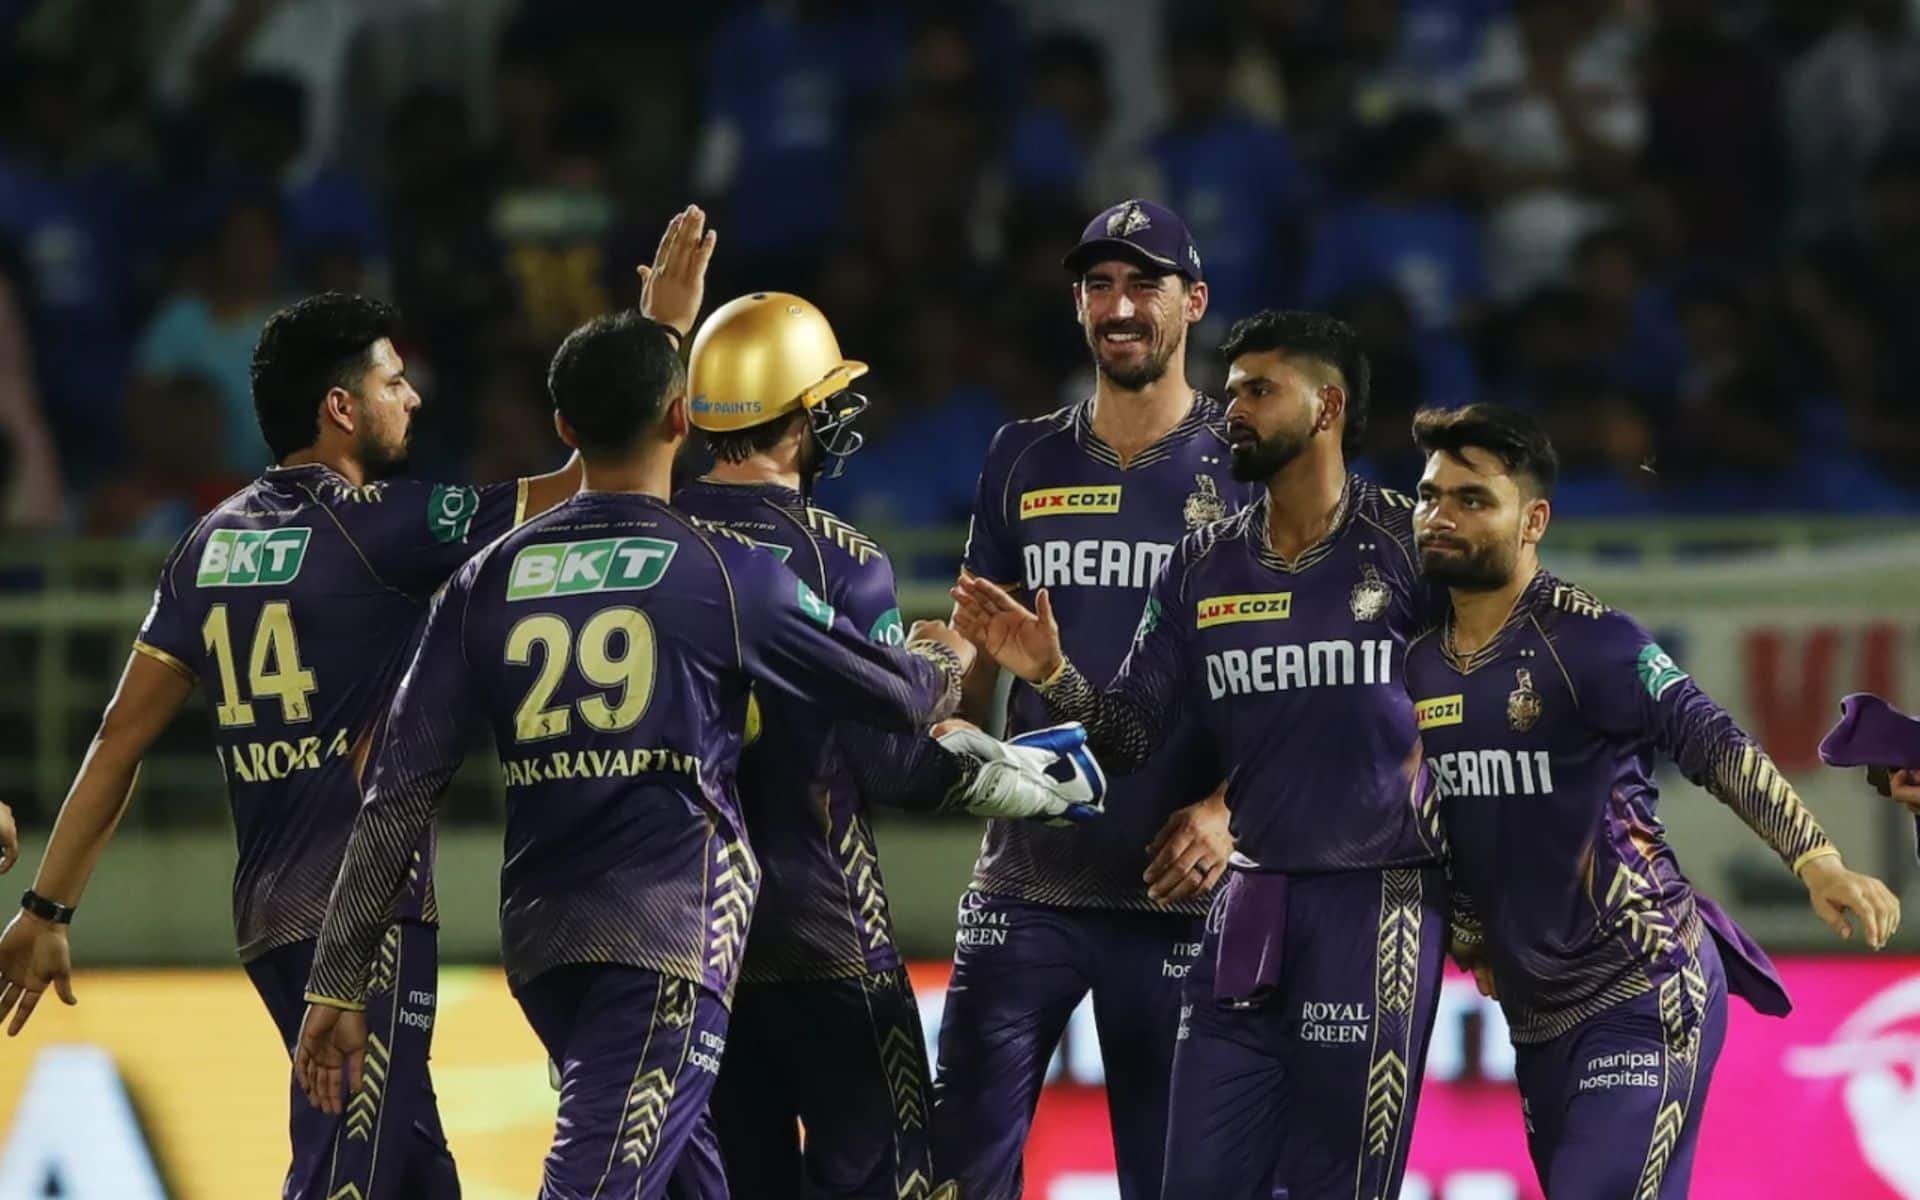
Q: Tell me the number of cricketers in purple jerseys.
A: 6